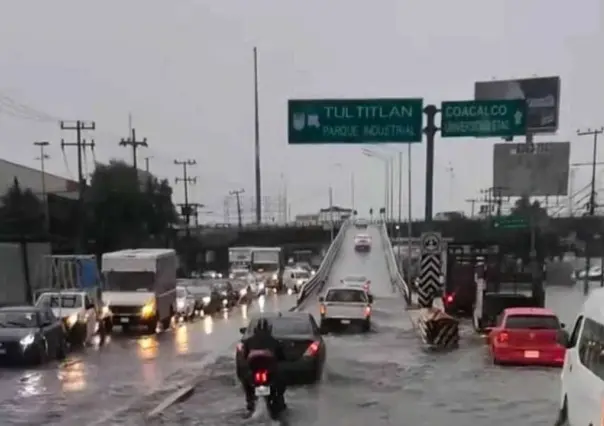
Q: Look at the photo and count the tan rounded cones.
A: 0